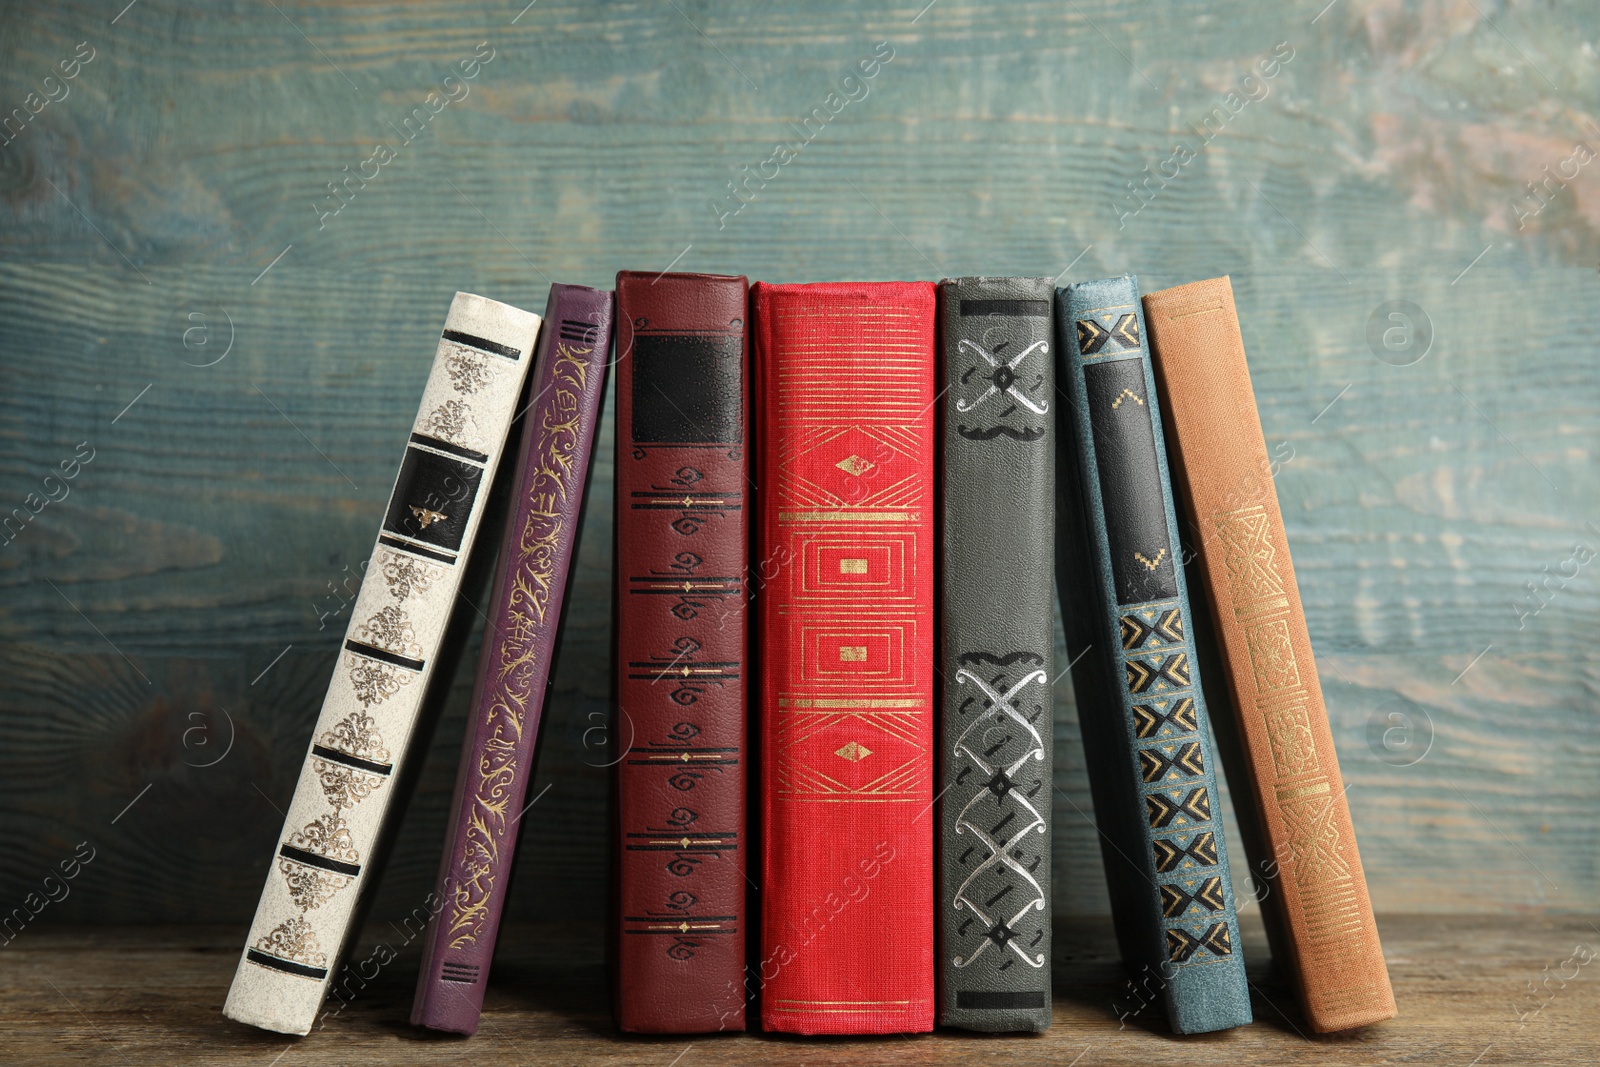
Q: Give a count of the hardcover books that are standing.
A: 7